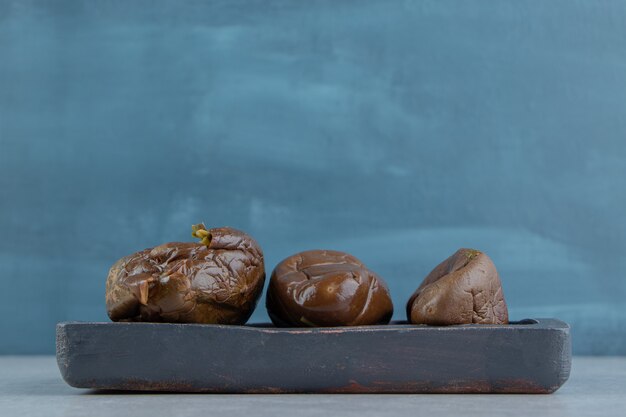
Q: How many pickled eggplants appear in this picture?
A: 3